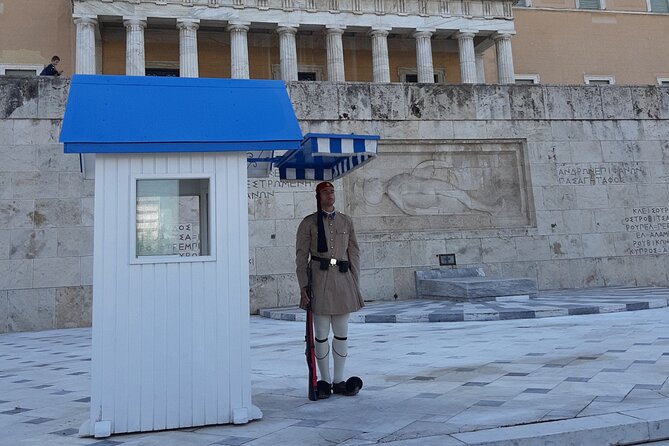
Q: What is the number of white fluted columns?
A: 10